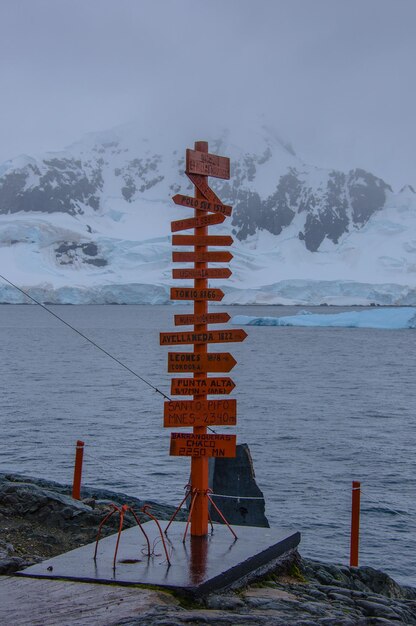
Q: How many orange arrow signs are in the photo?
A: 10